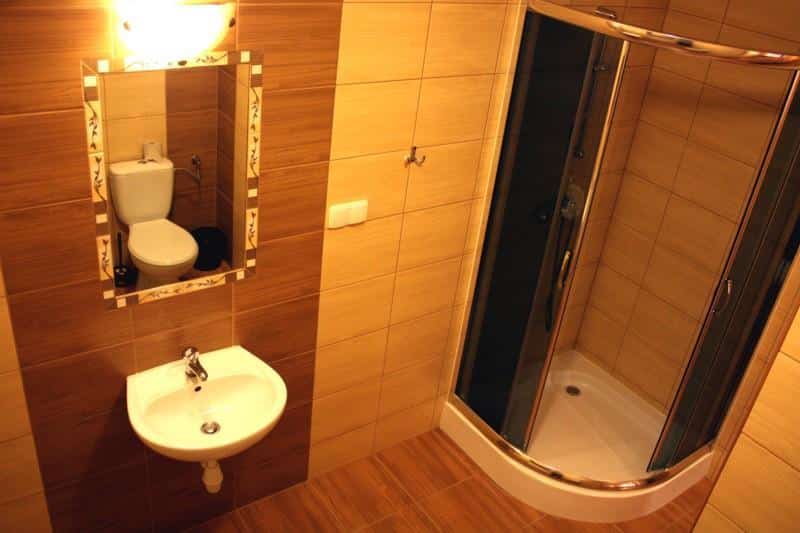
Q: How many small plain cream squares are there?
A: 10